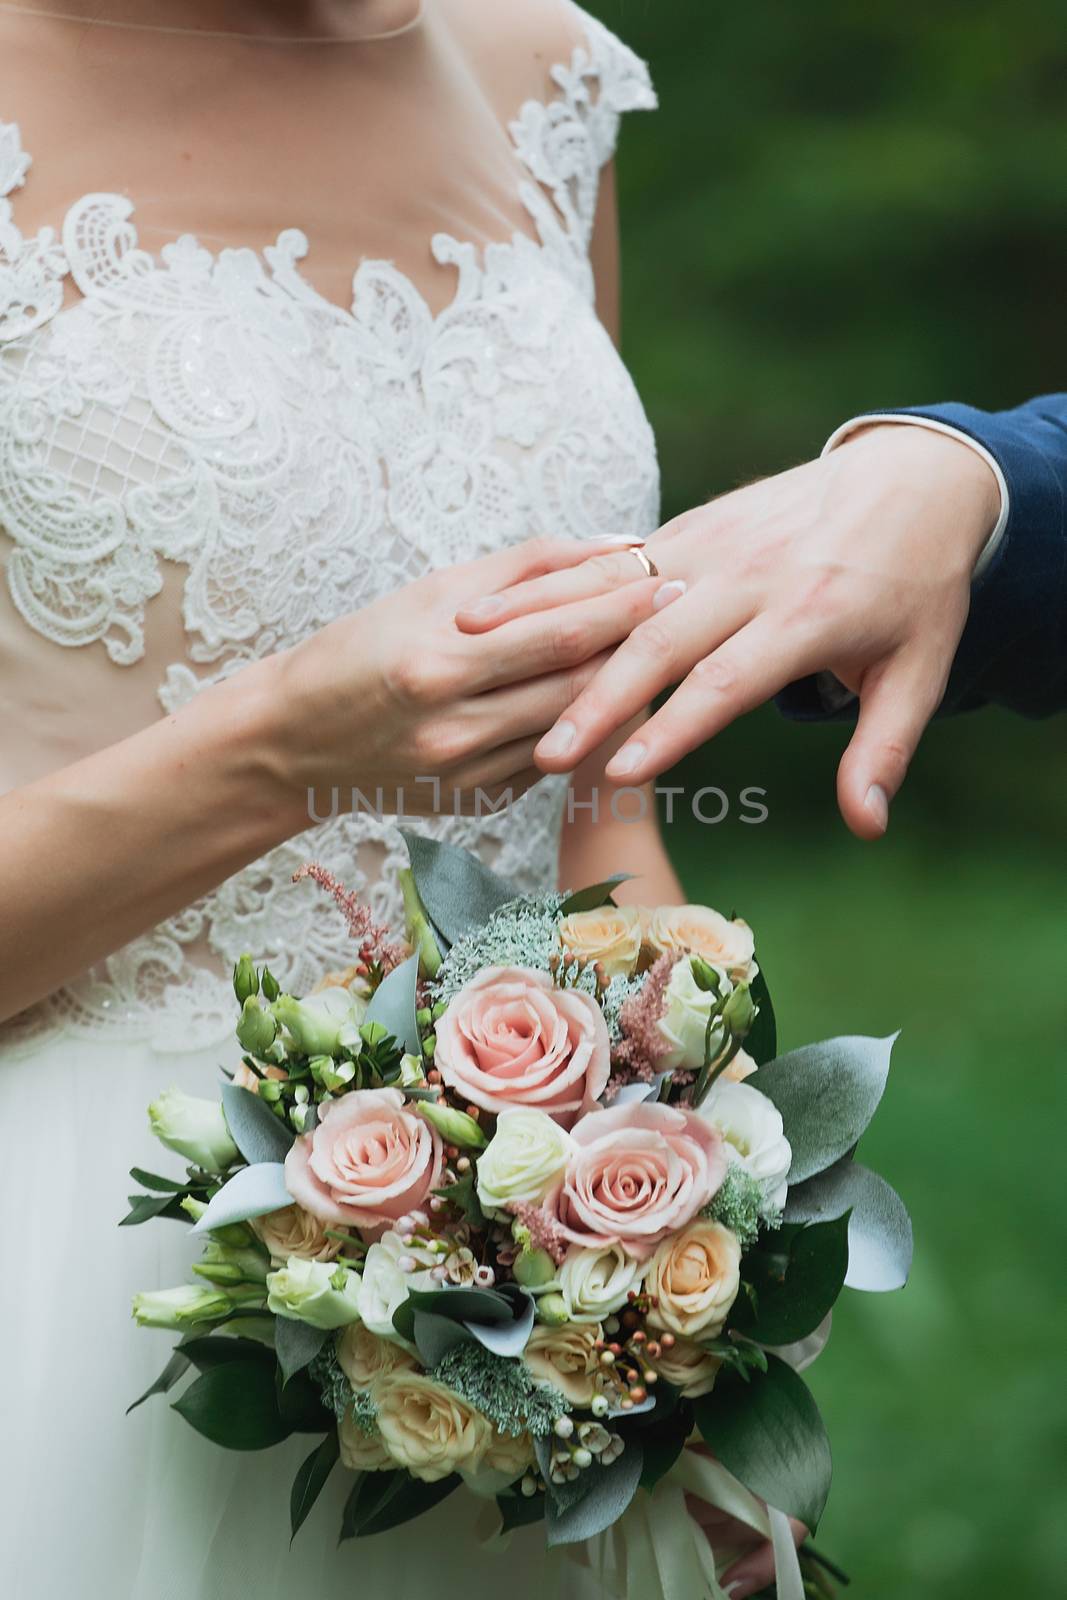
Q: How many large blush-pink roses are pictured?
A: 3